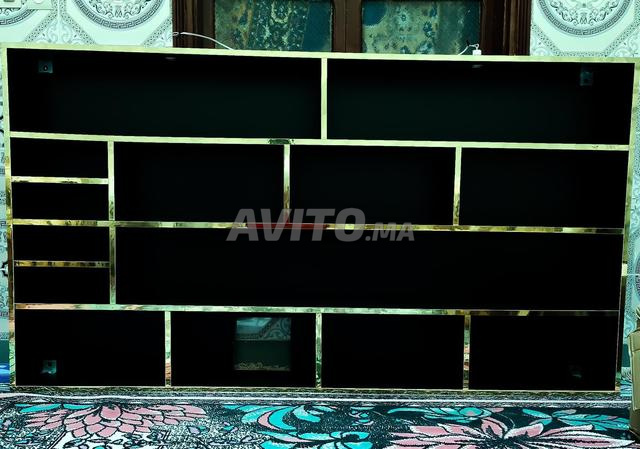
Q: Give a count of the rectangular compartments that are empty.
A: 14